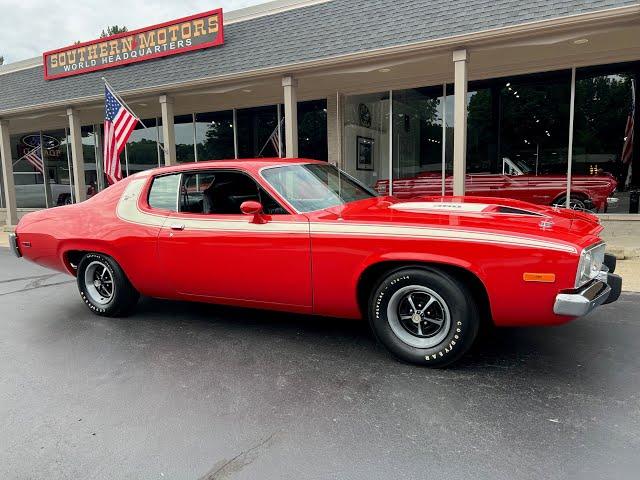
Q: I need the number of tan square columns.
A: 5